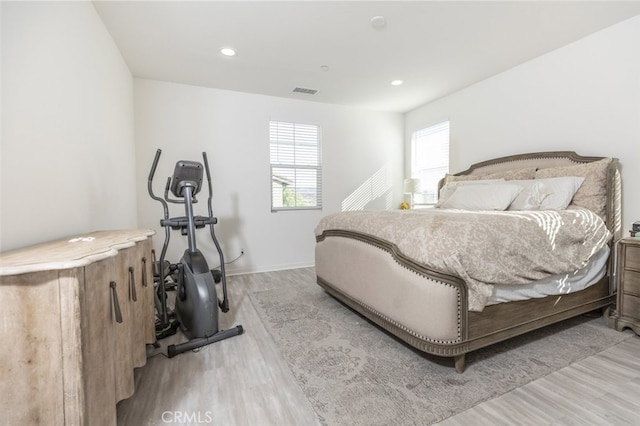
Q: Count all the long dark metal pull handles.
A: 4